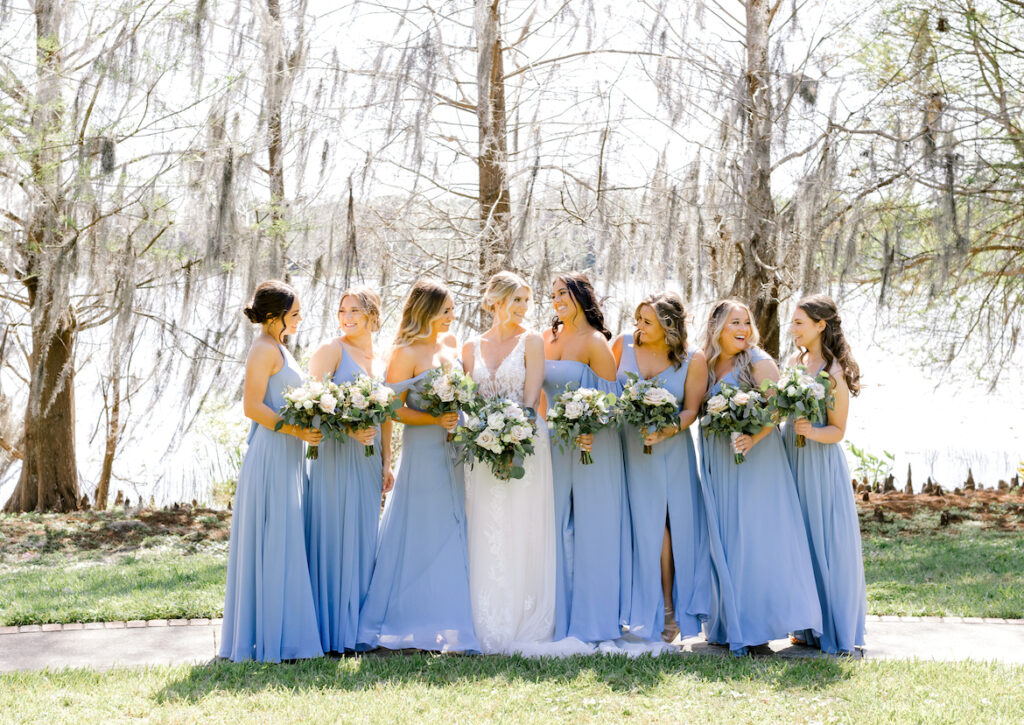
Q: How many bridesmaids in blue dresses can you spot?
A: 7